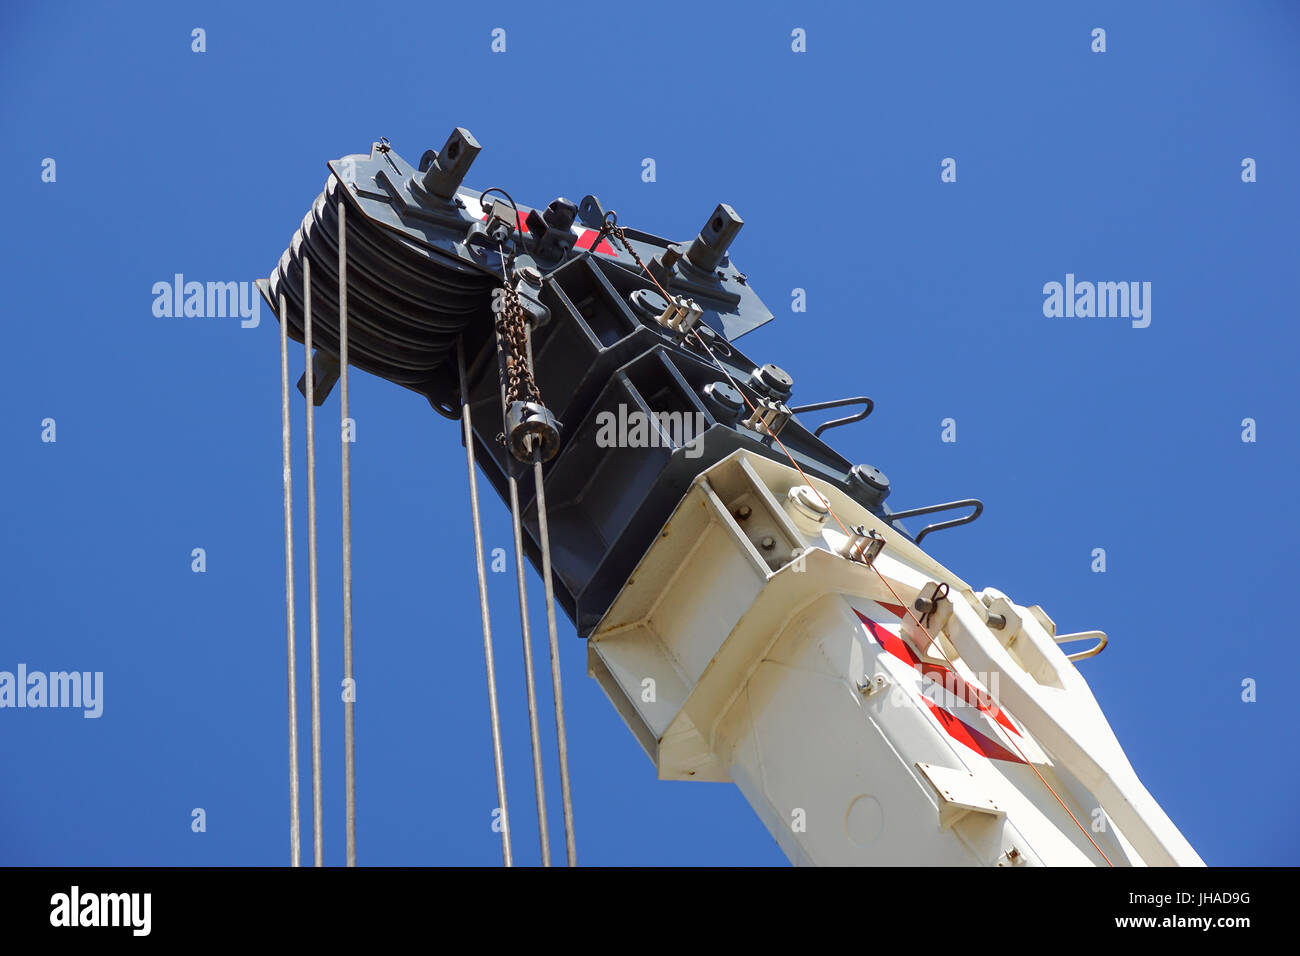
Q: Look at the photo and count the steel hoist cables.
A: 6